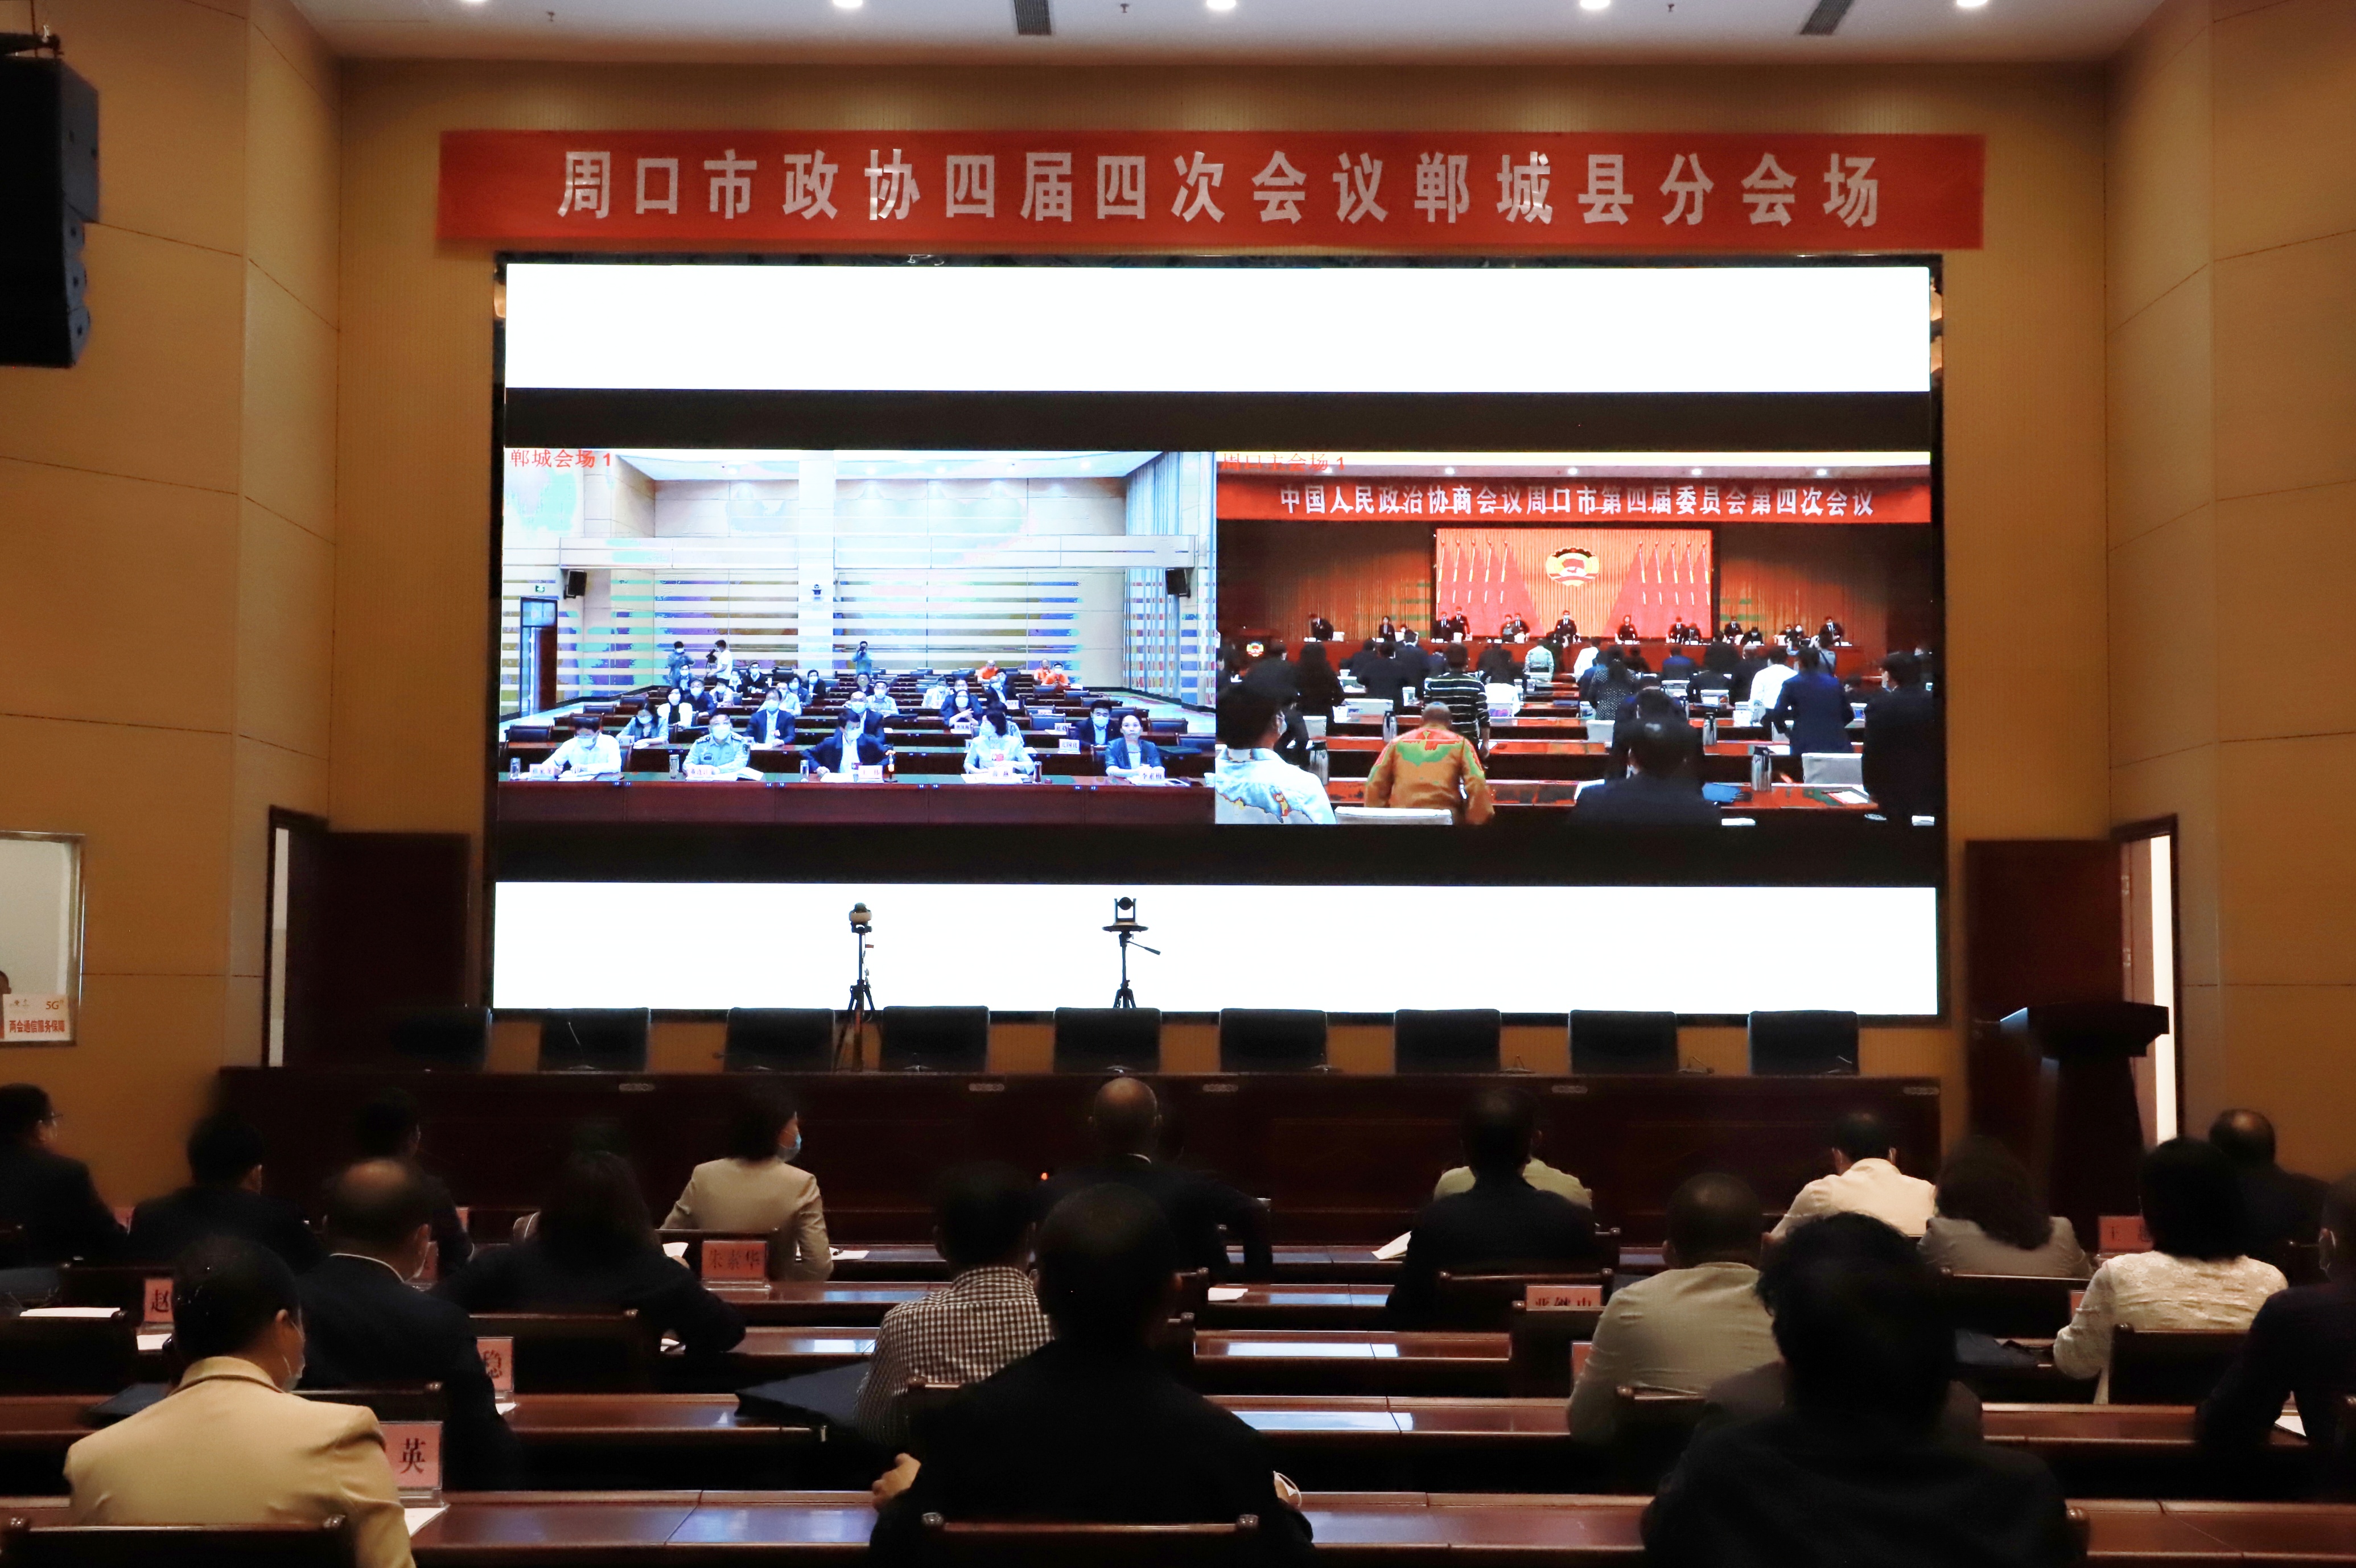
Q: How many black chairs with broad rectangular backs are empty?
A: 9